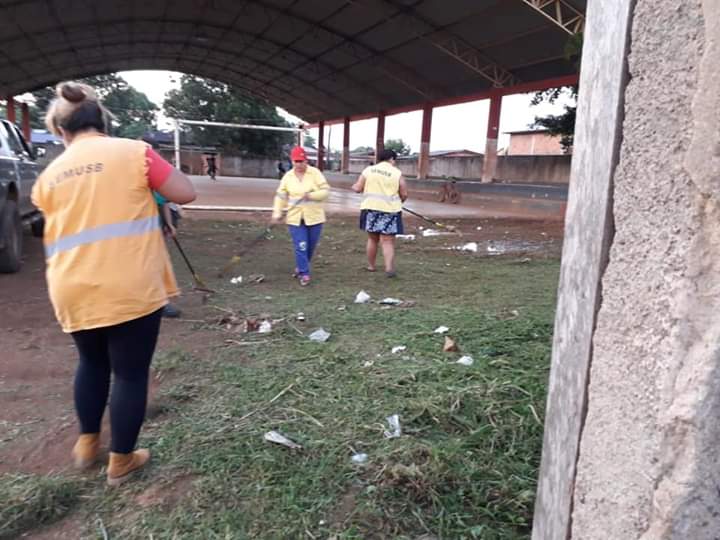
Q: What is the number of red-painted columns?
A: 7